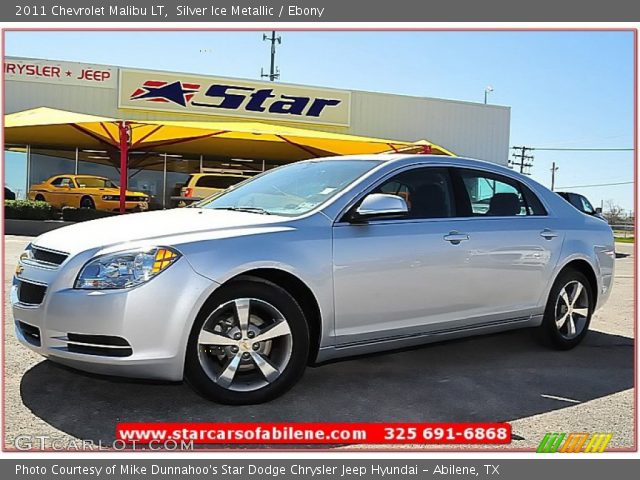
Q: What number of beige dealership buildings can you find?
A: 1